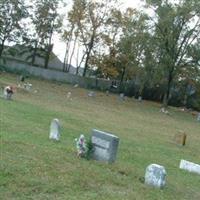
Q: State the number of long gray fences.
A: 1